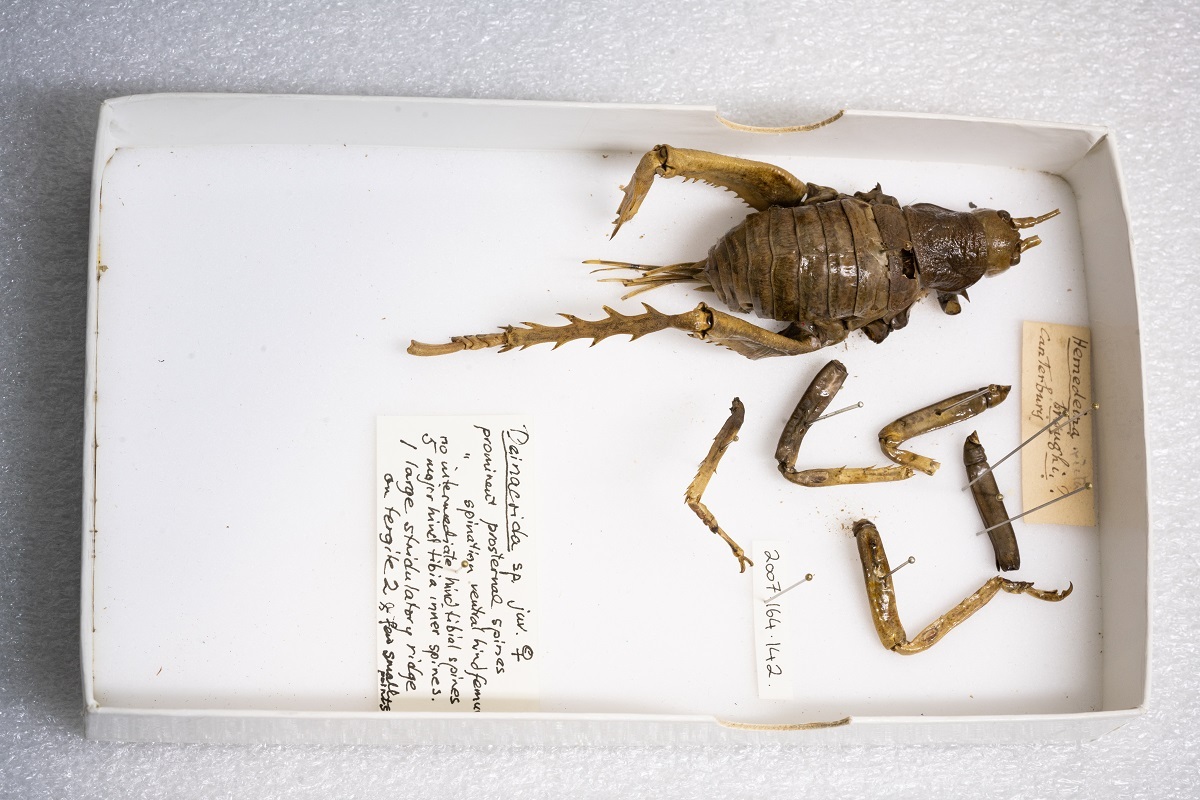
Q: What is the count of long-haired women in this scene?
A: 0